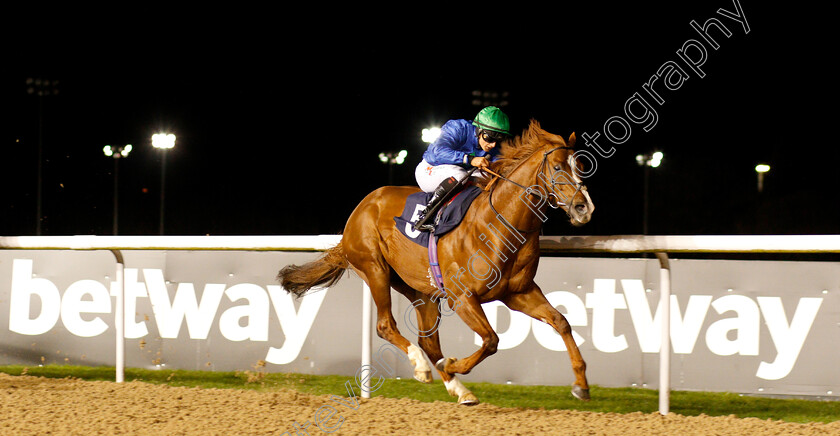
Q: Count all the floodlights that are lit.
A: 6